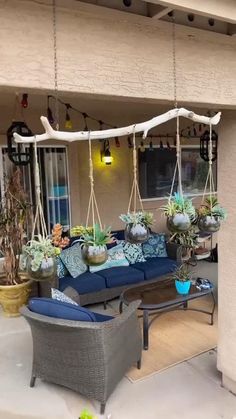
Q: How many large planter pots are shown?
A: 1